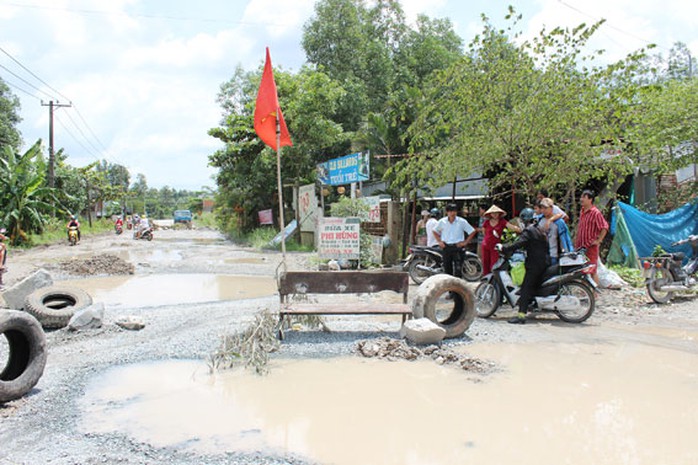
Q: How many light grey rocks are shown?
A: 4